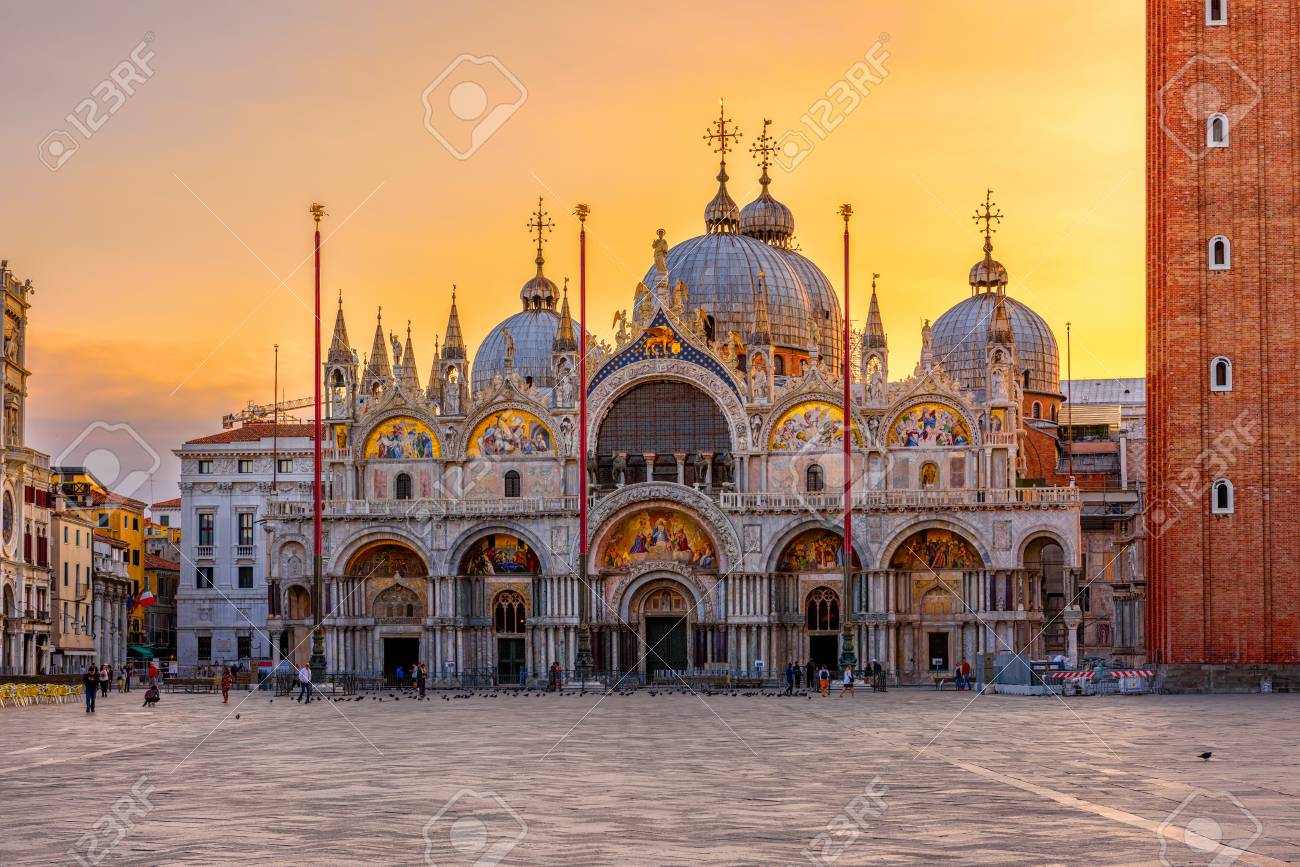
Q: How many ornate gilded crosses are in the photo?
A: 4